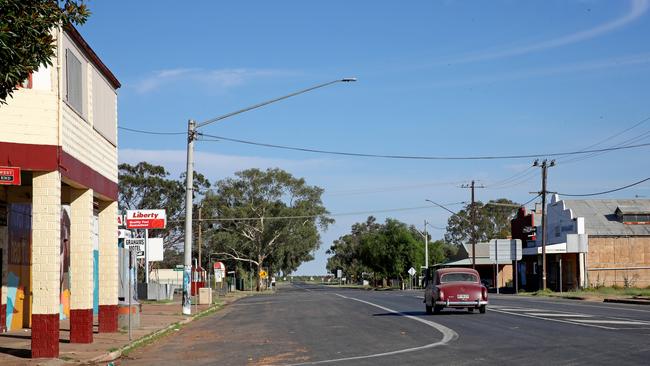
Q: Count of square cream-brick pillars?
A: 3